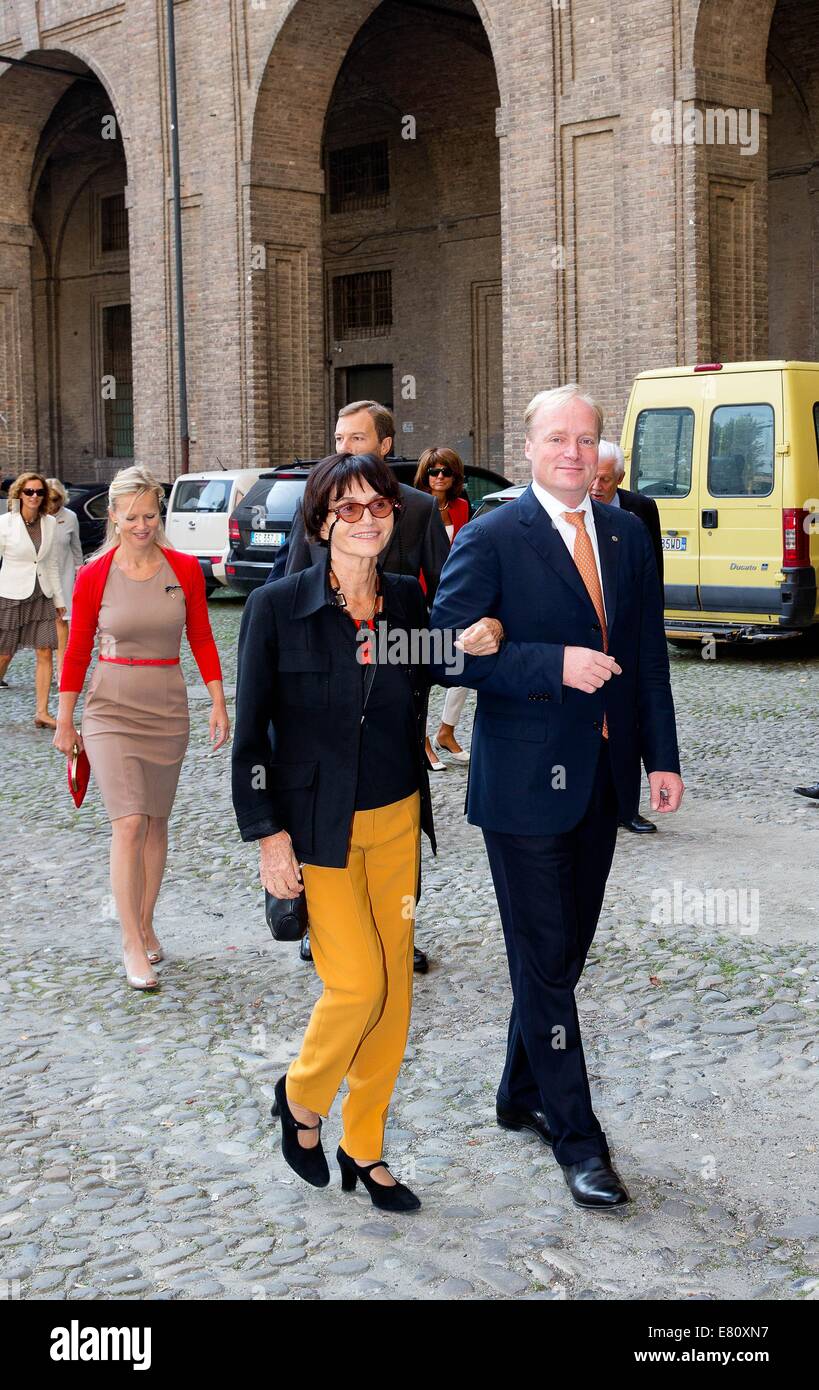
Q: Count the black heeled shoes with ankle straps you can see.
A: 2